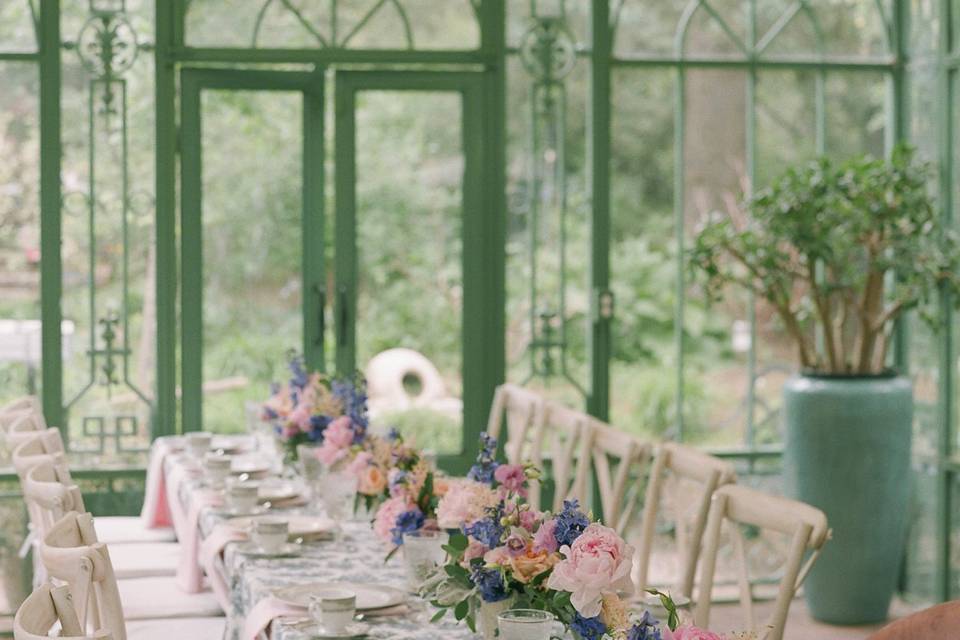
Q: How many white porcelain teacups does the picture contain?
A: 5